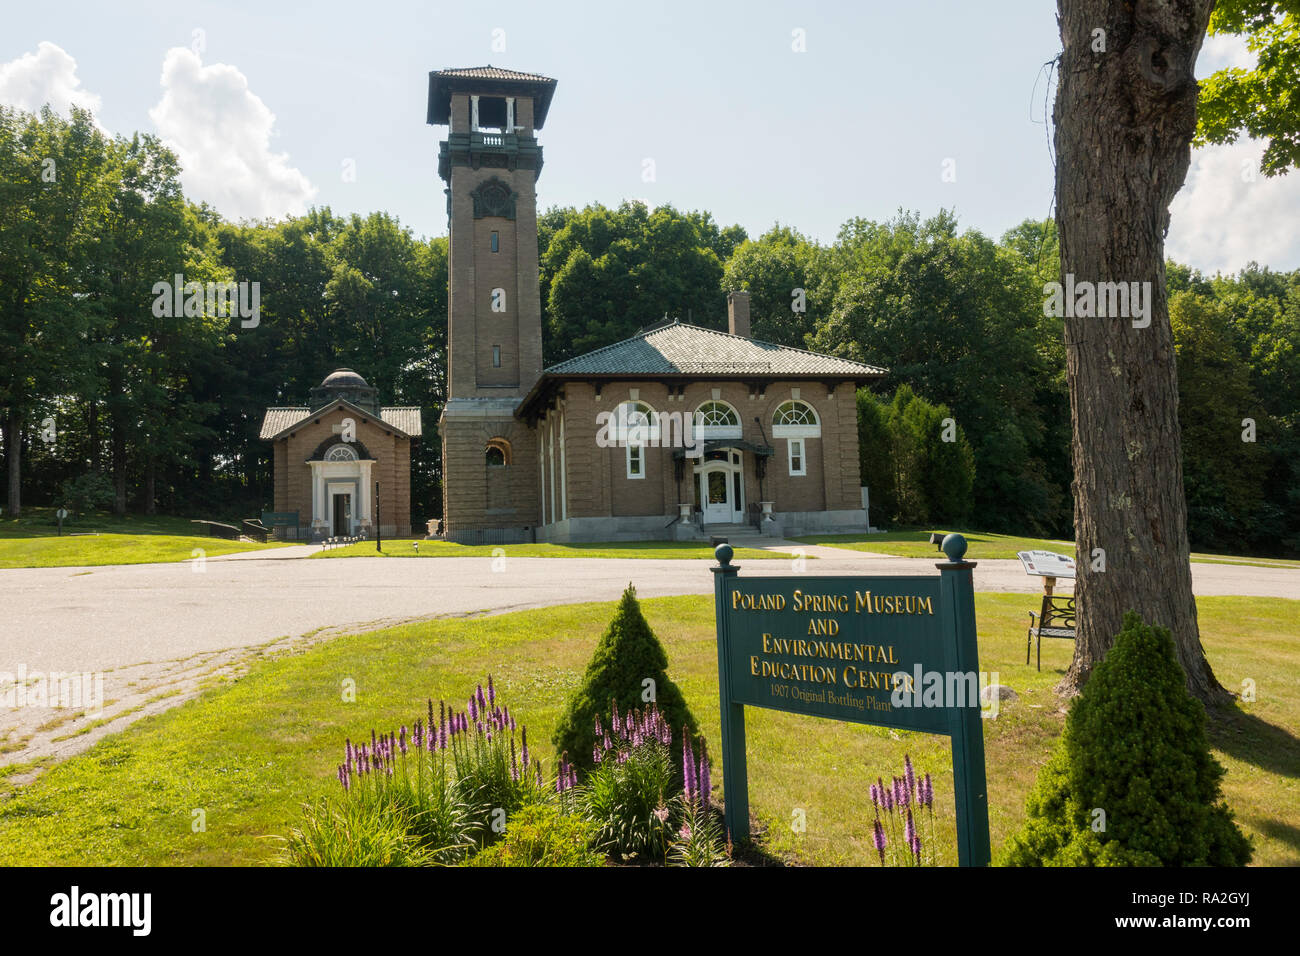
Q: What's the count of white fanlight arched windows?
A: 4